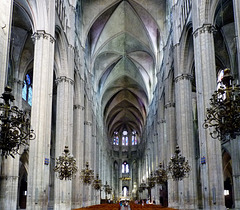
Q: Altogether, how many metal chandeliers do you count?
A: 10